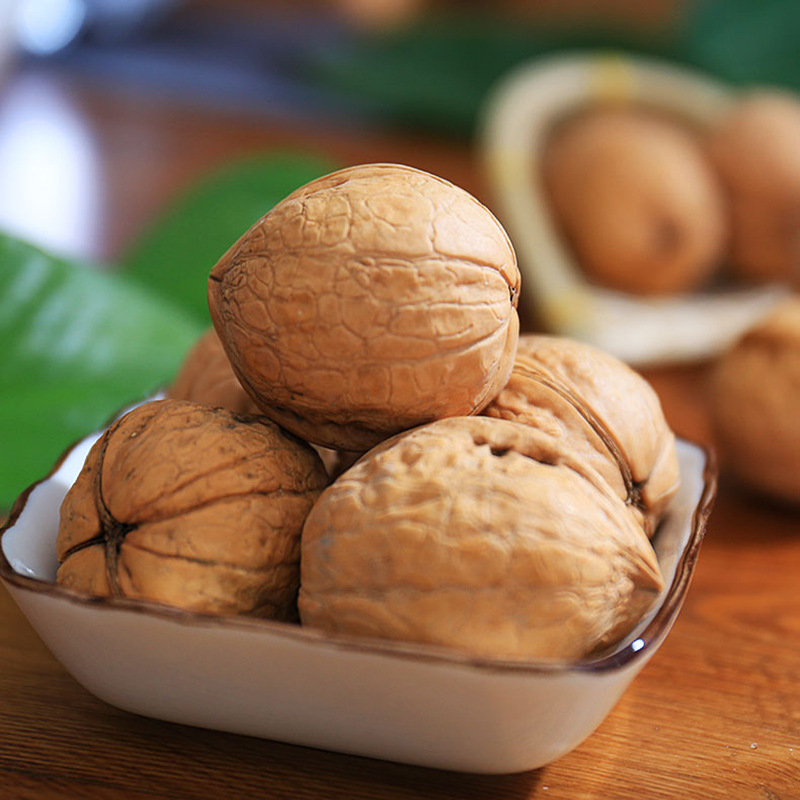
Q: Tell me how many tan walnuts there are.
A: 8